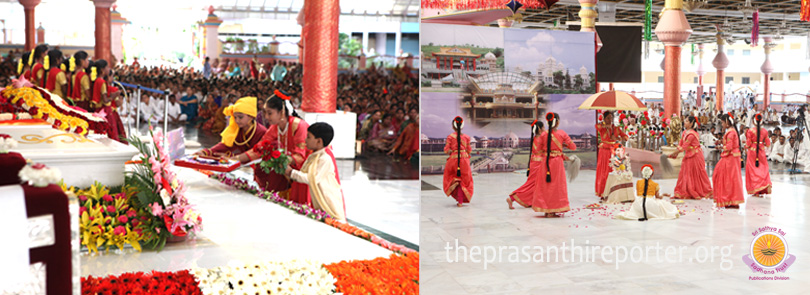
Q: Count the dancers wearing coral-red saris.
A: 7